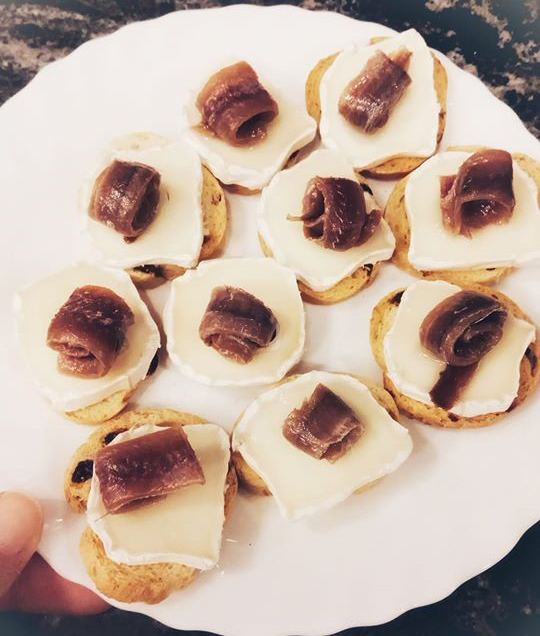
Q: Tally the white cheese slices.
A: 10